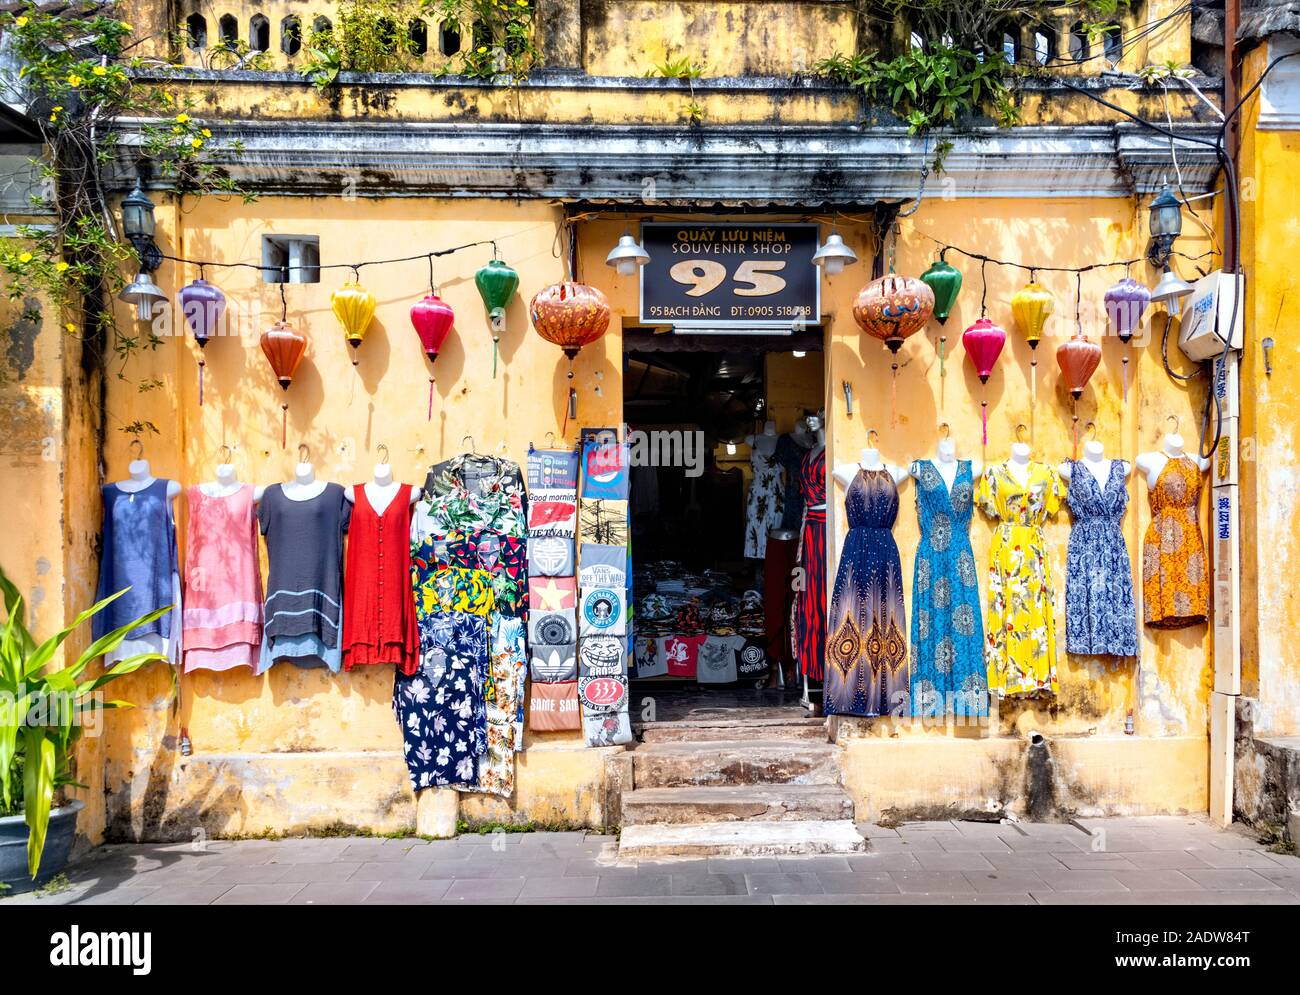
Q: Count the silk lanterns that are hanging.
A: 12